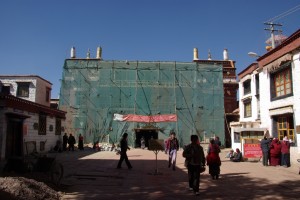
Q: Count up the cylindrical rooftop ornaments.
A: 4